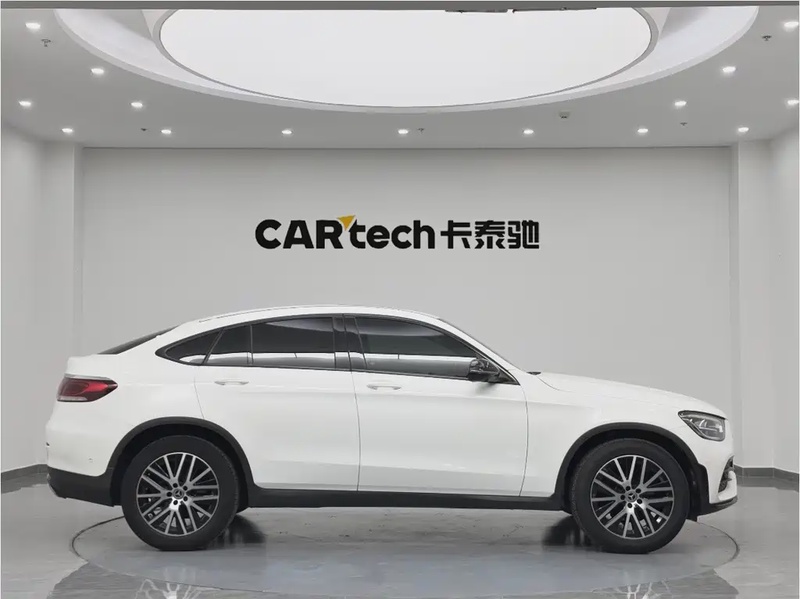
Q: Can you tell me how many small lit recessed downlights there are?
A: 15